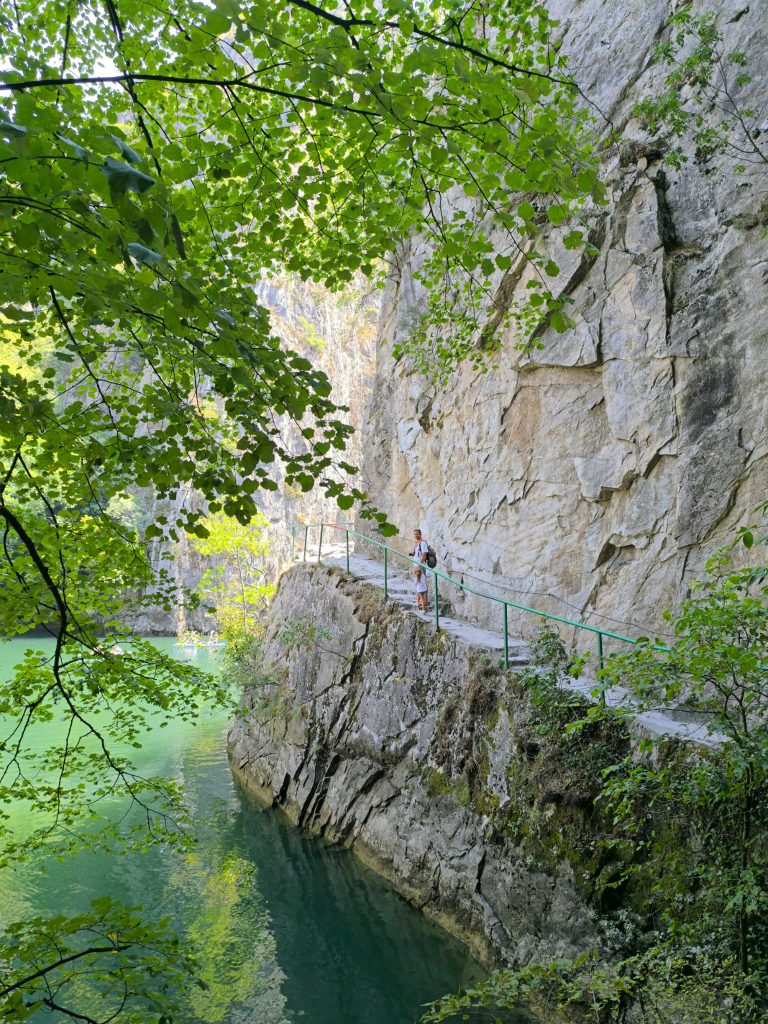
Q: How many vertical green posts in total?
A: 8